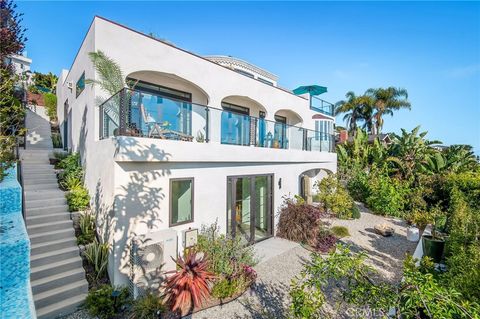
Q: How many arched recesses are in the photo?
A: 4